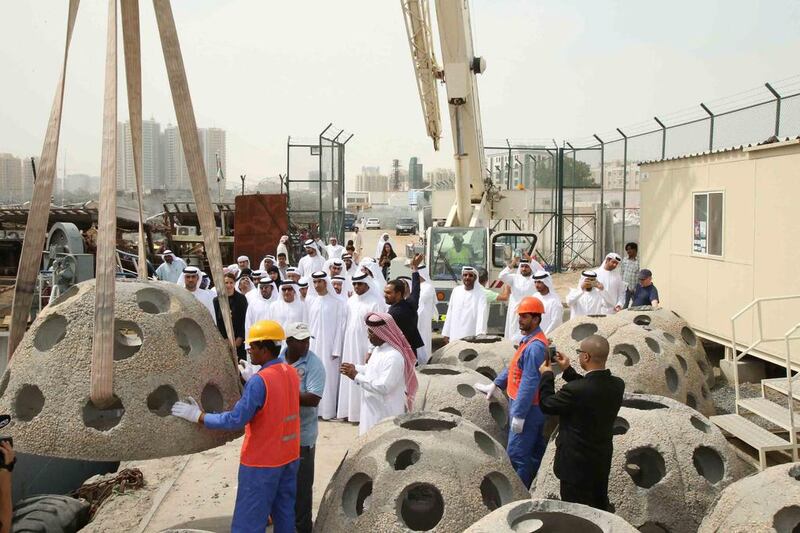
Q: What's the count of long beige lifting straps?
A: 4